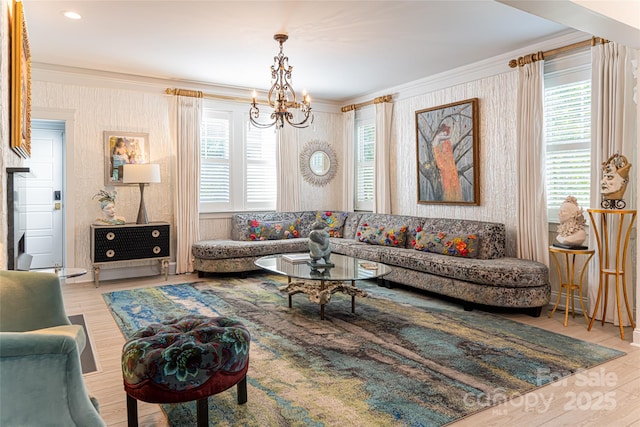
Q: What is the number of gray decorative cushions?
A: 4